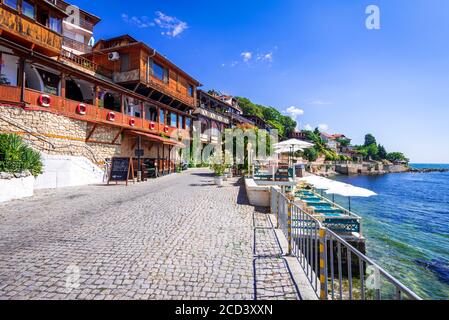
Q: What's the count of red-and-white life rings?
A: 6